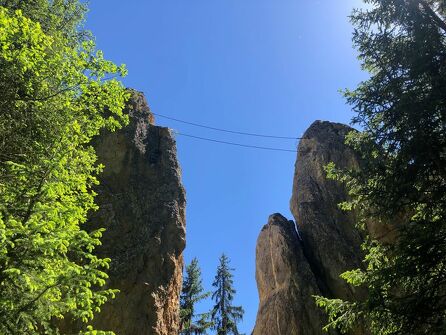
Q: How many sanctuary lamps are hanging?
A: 0